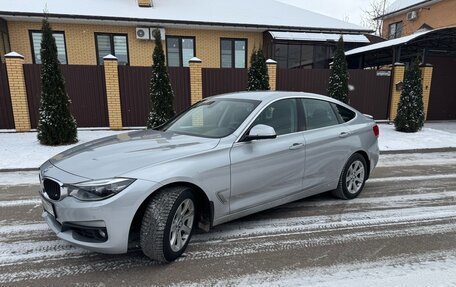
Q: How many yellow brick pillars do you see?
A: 6